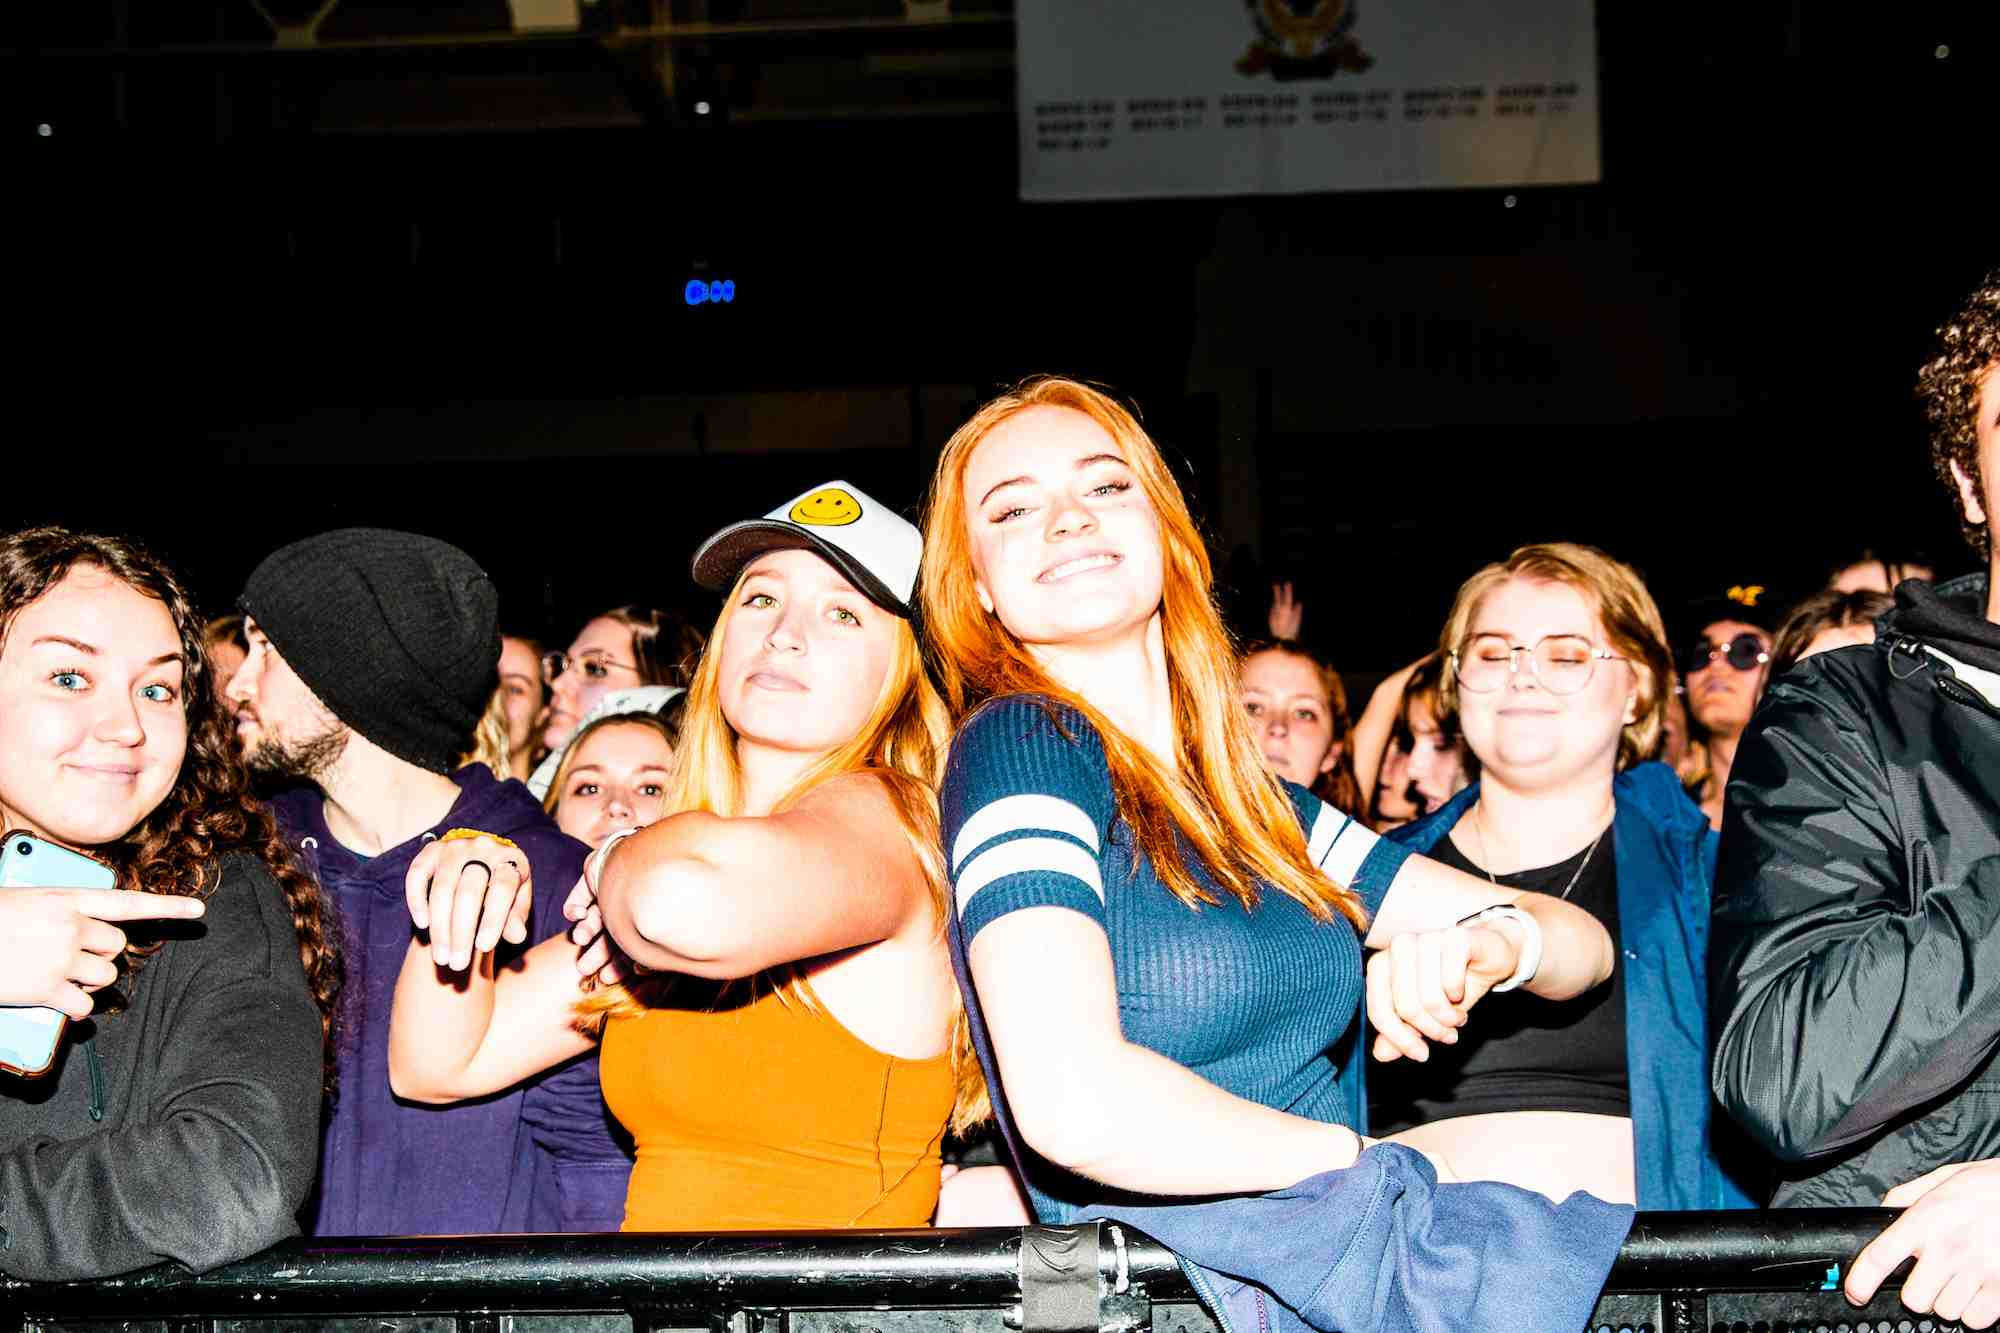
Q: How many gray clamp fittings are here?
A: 1